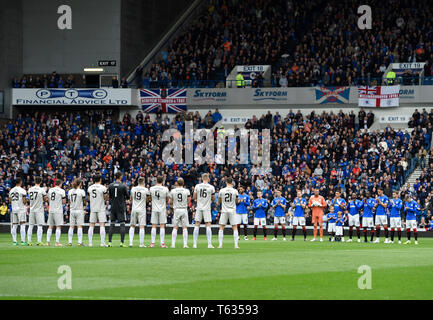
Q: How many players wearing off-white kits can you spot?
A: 10